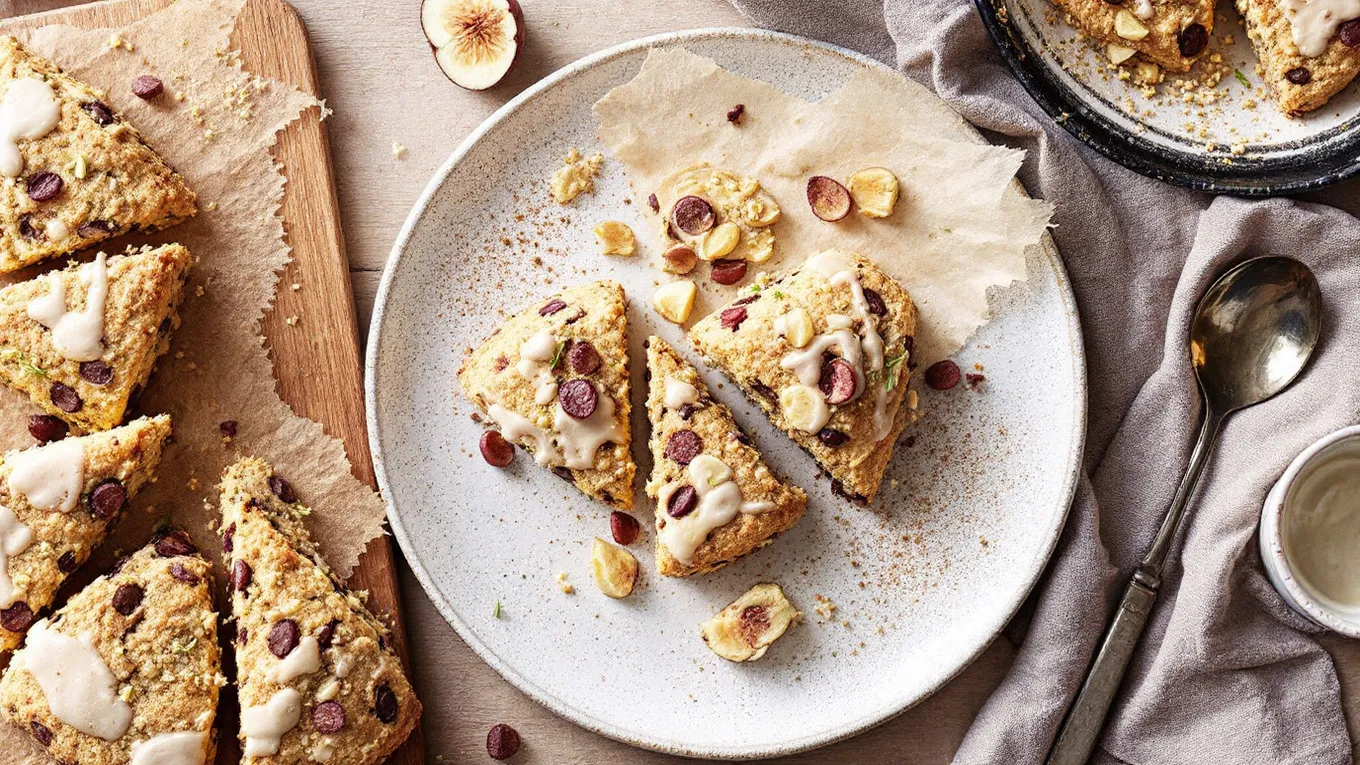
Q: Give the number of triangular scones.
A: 10